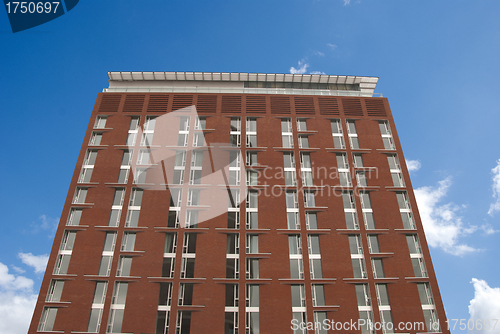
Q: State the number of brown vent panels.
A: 12